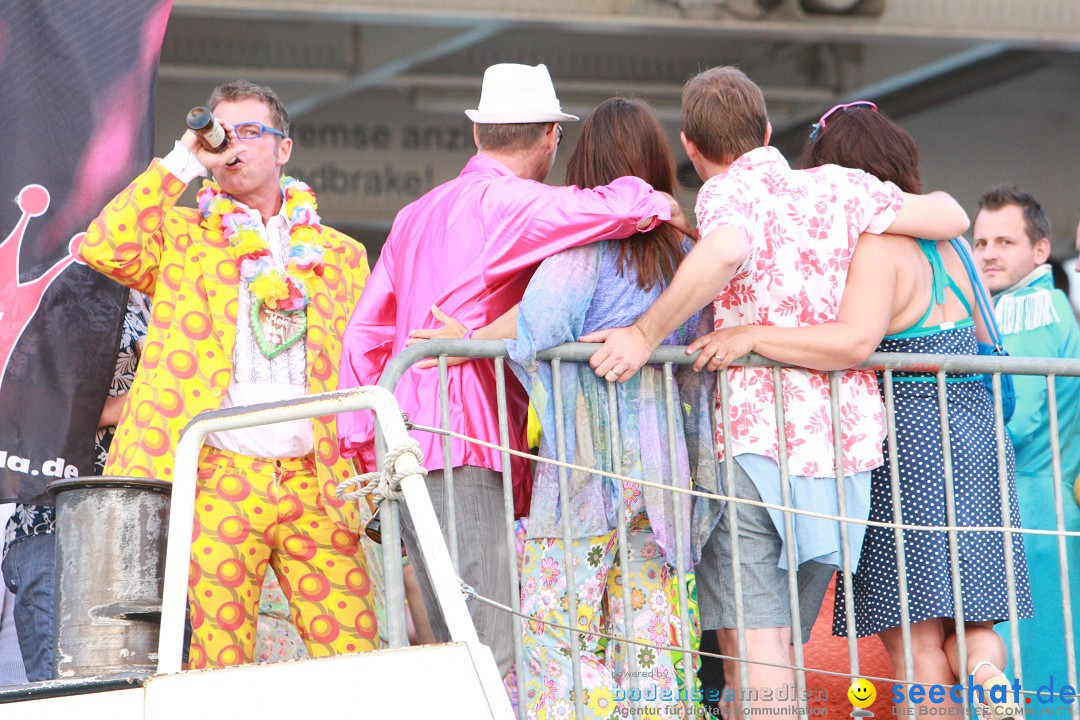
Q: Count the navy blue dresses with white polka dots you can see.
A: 1